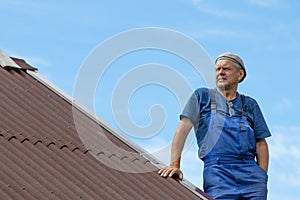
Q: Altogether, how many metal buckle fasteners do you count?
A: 2